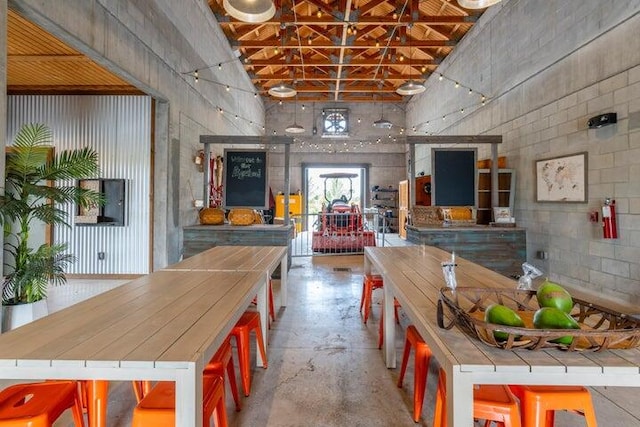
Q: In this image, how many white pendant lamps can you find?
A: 6